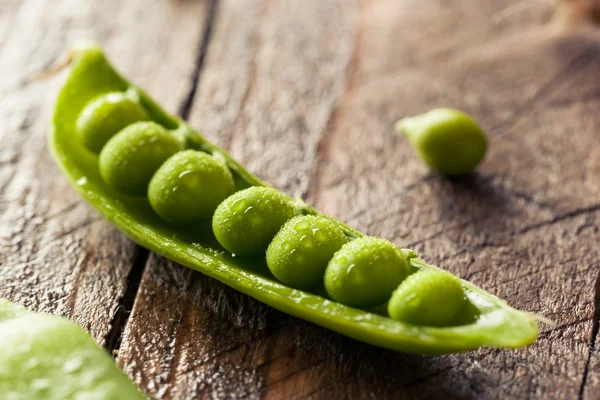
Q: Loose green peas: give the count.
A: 1